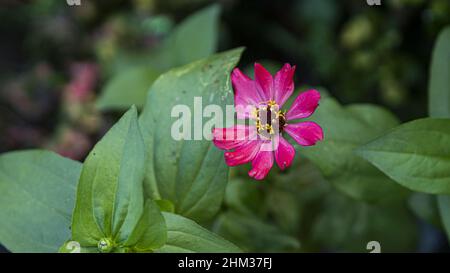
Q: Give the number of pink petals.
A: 9